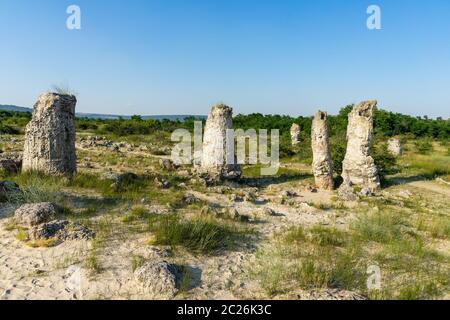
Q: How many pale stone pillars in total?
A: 6